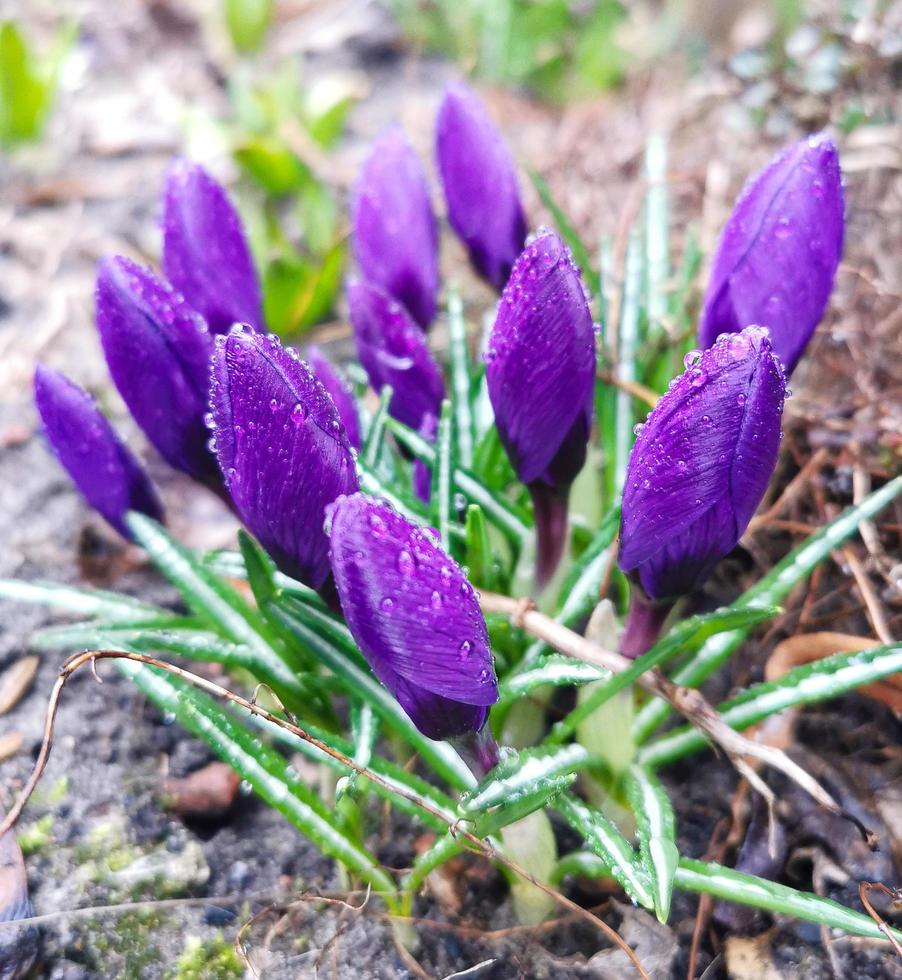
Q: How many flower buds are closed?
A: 12